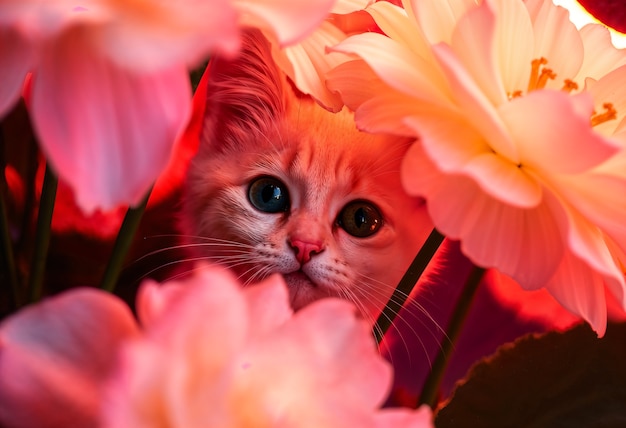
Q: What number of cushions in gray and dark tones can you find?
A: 0